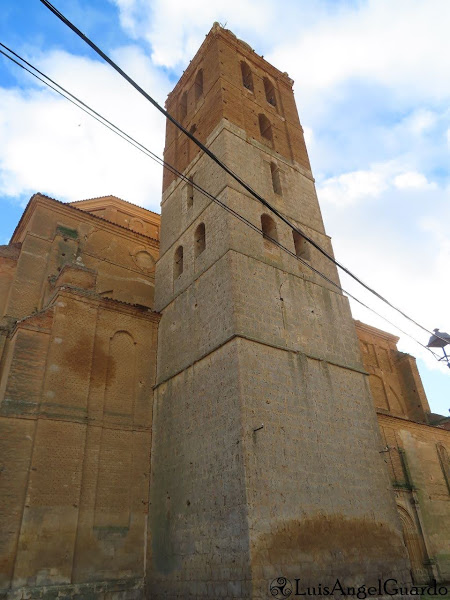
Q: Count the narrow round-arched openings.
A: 12